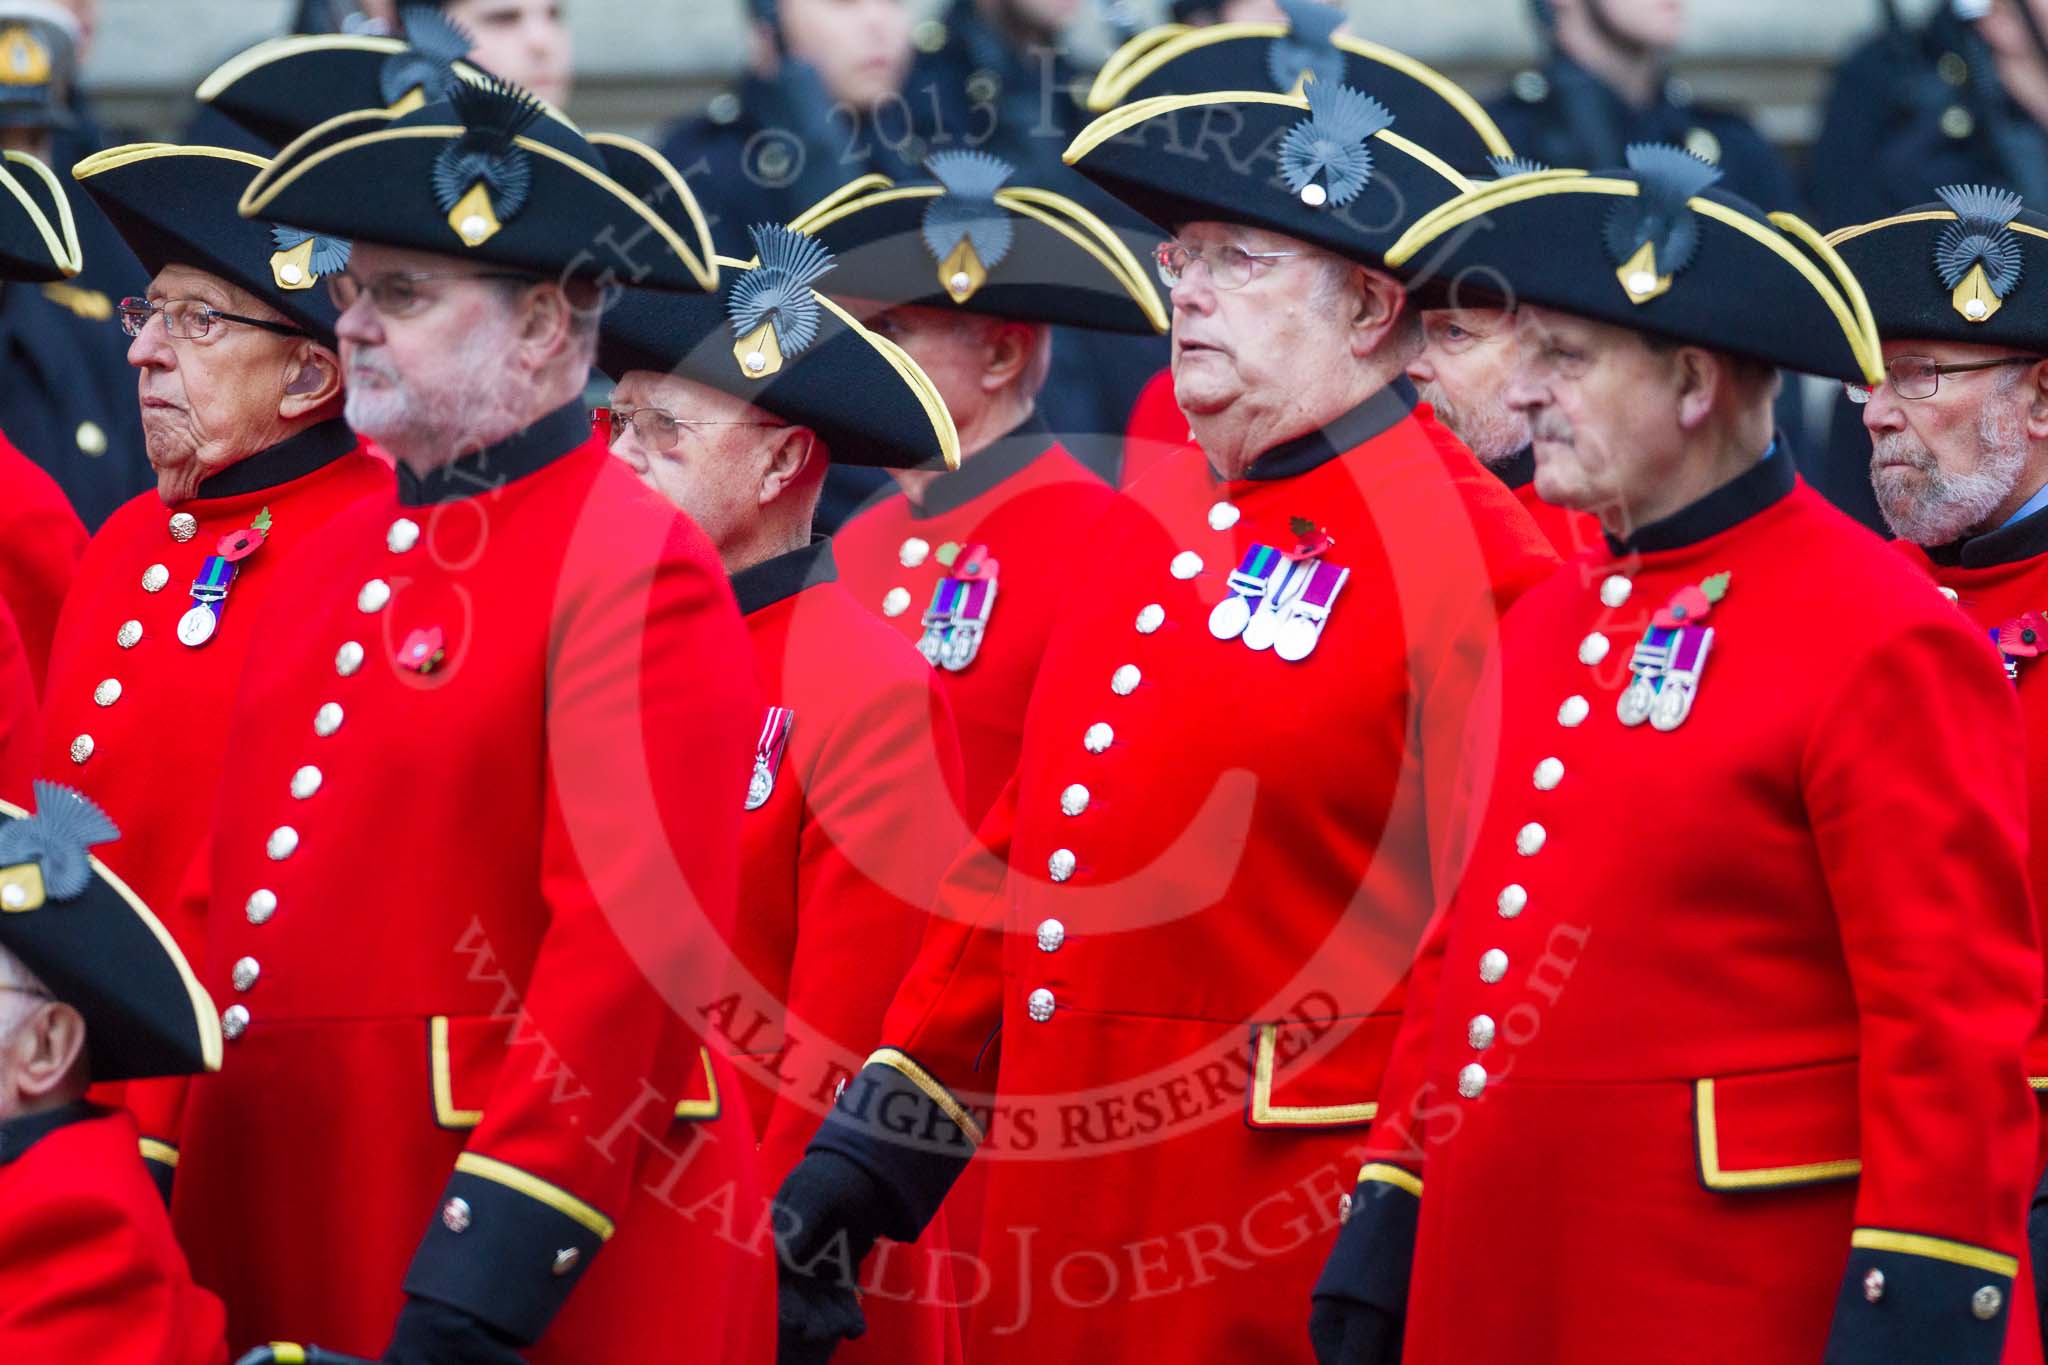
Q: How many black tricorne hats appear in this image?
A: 12